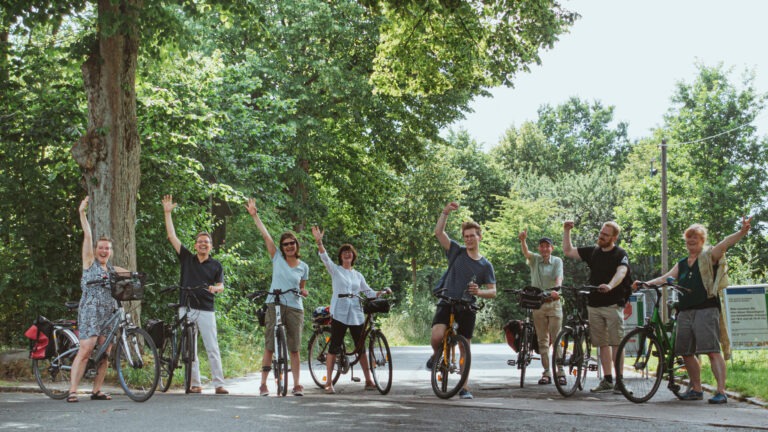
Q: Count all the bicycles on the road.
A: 8